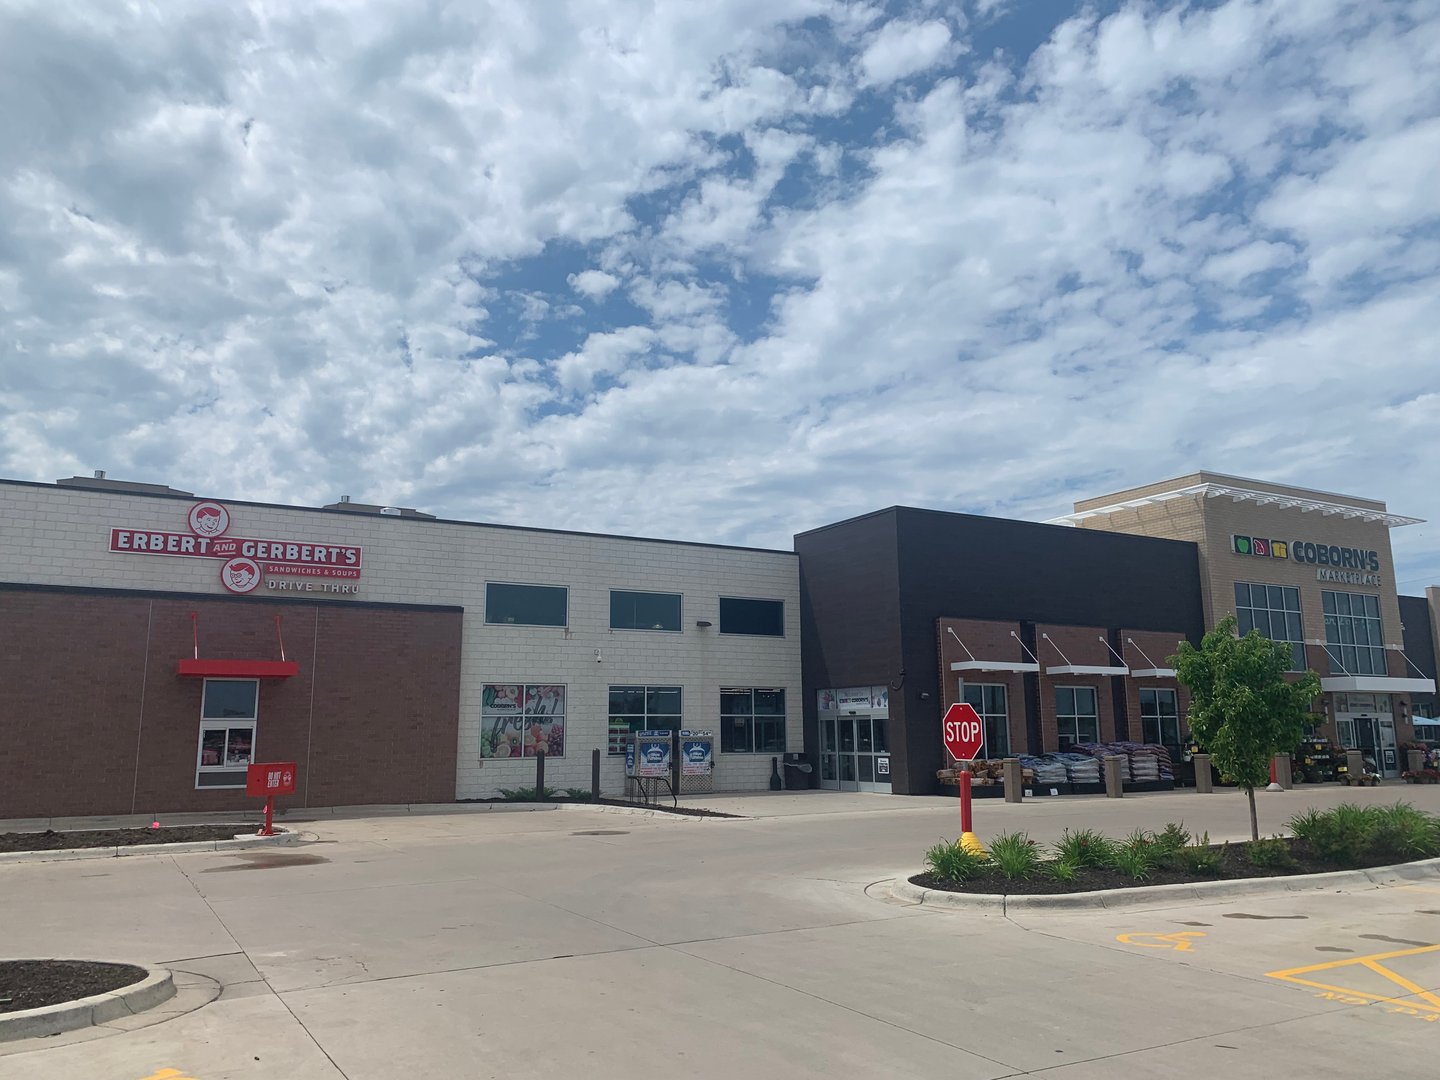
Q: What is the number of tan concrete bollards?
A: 6